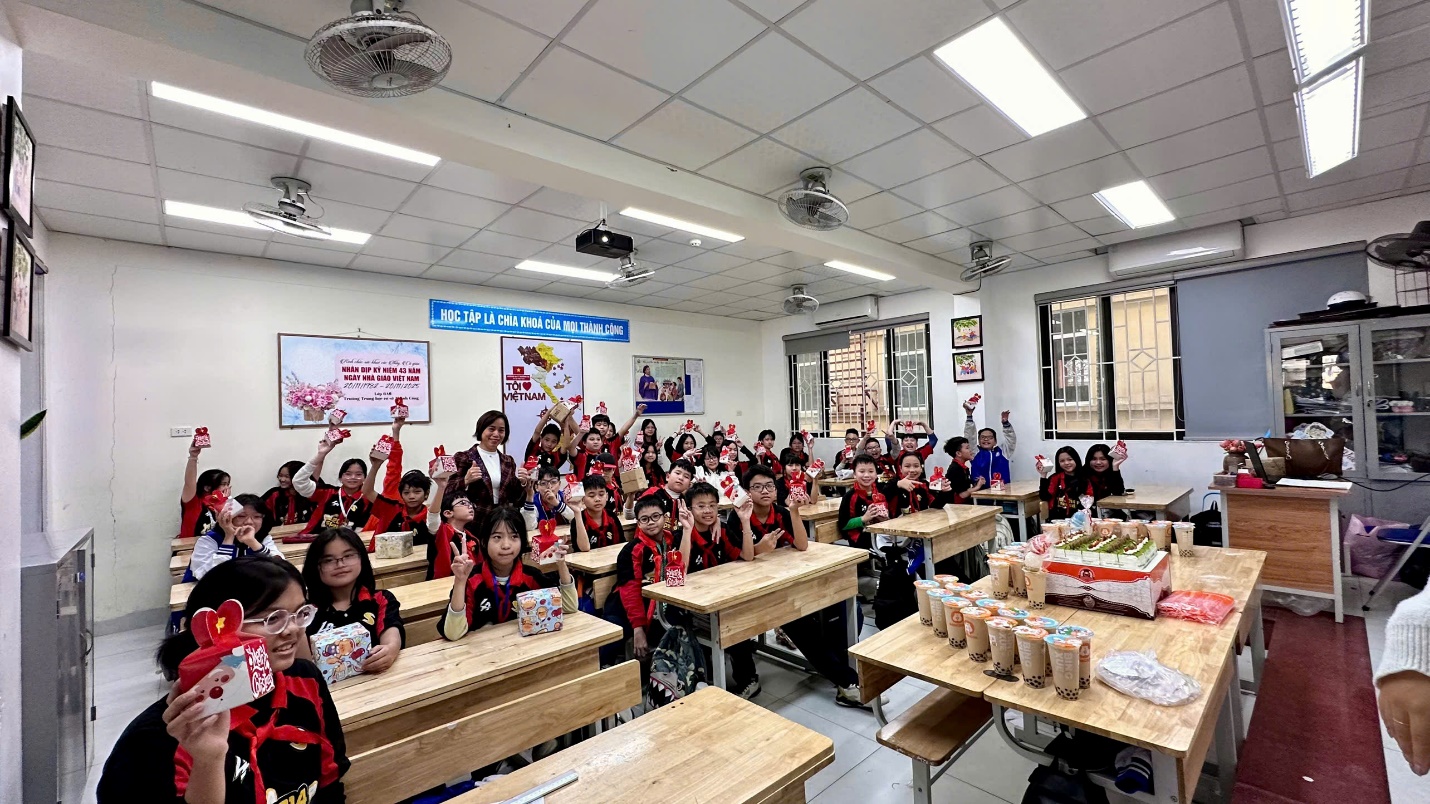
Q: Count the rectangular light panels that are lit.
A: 9